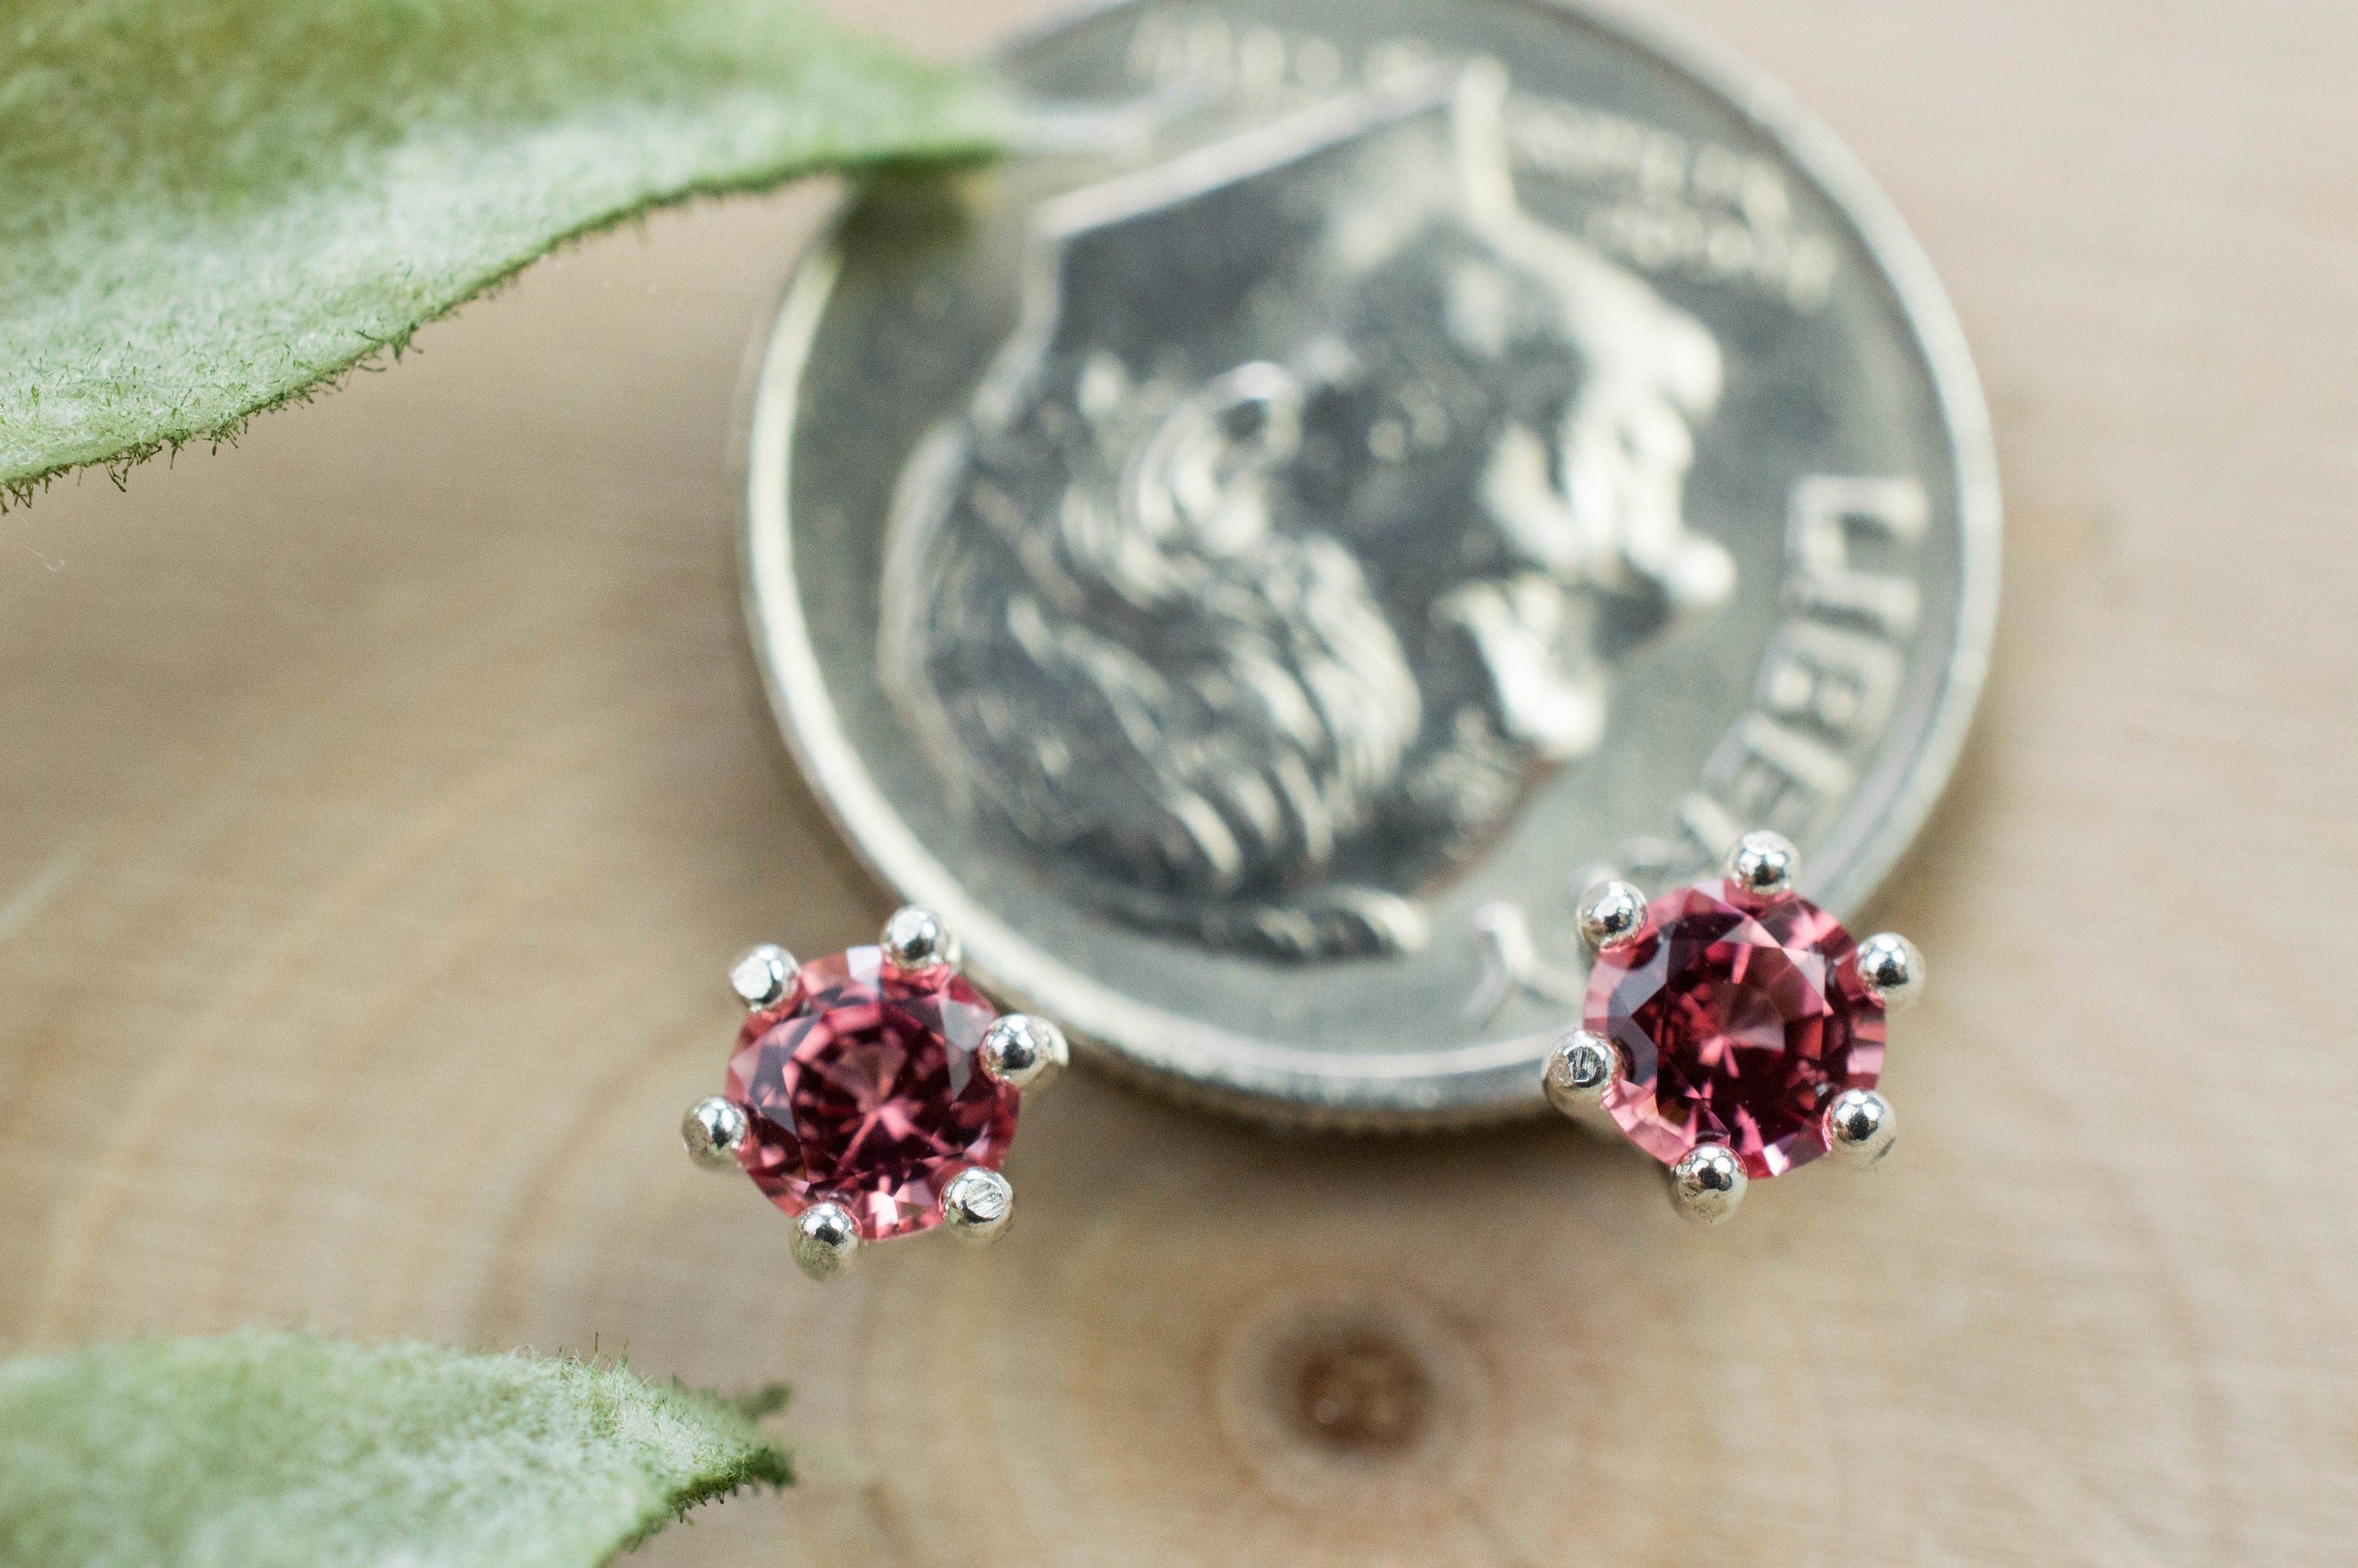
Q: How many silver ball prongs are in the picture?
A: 12